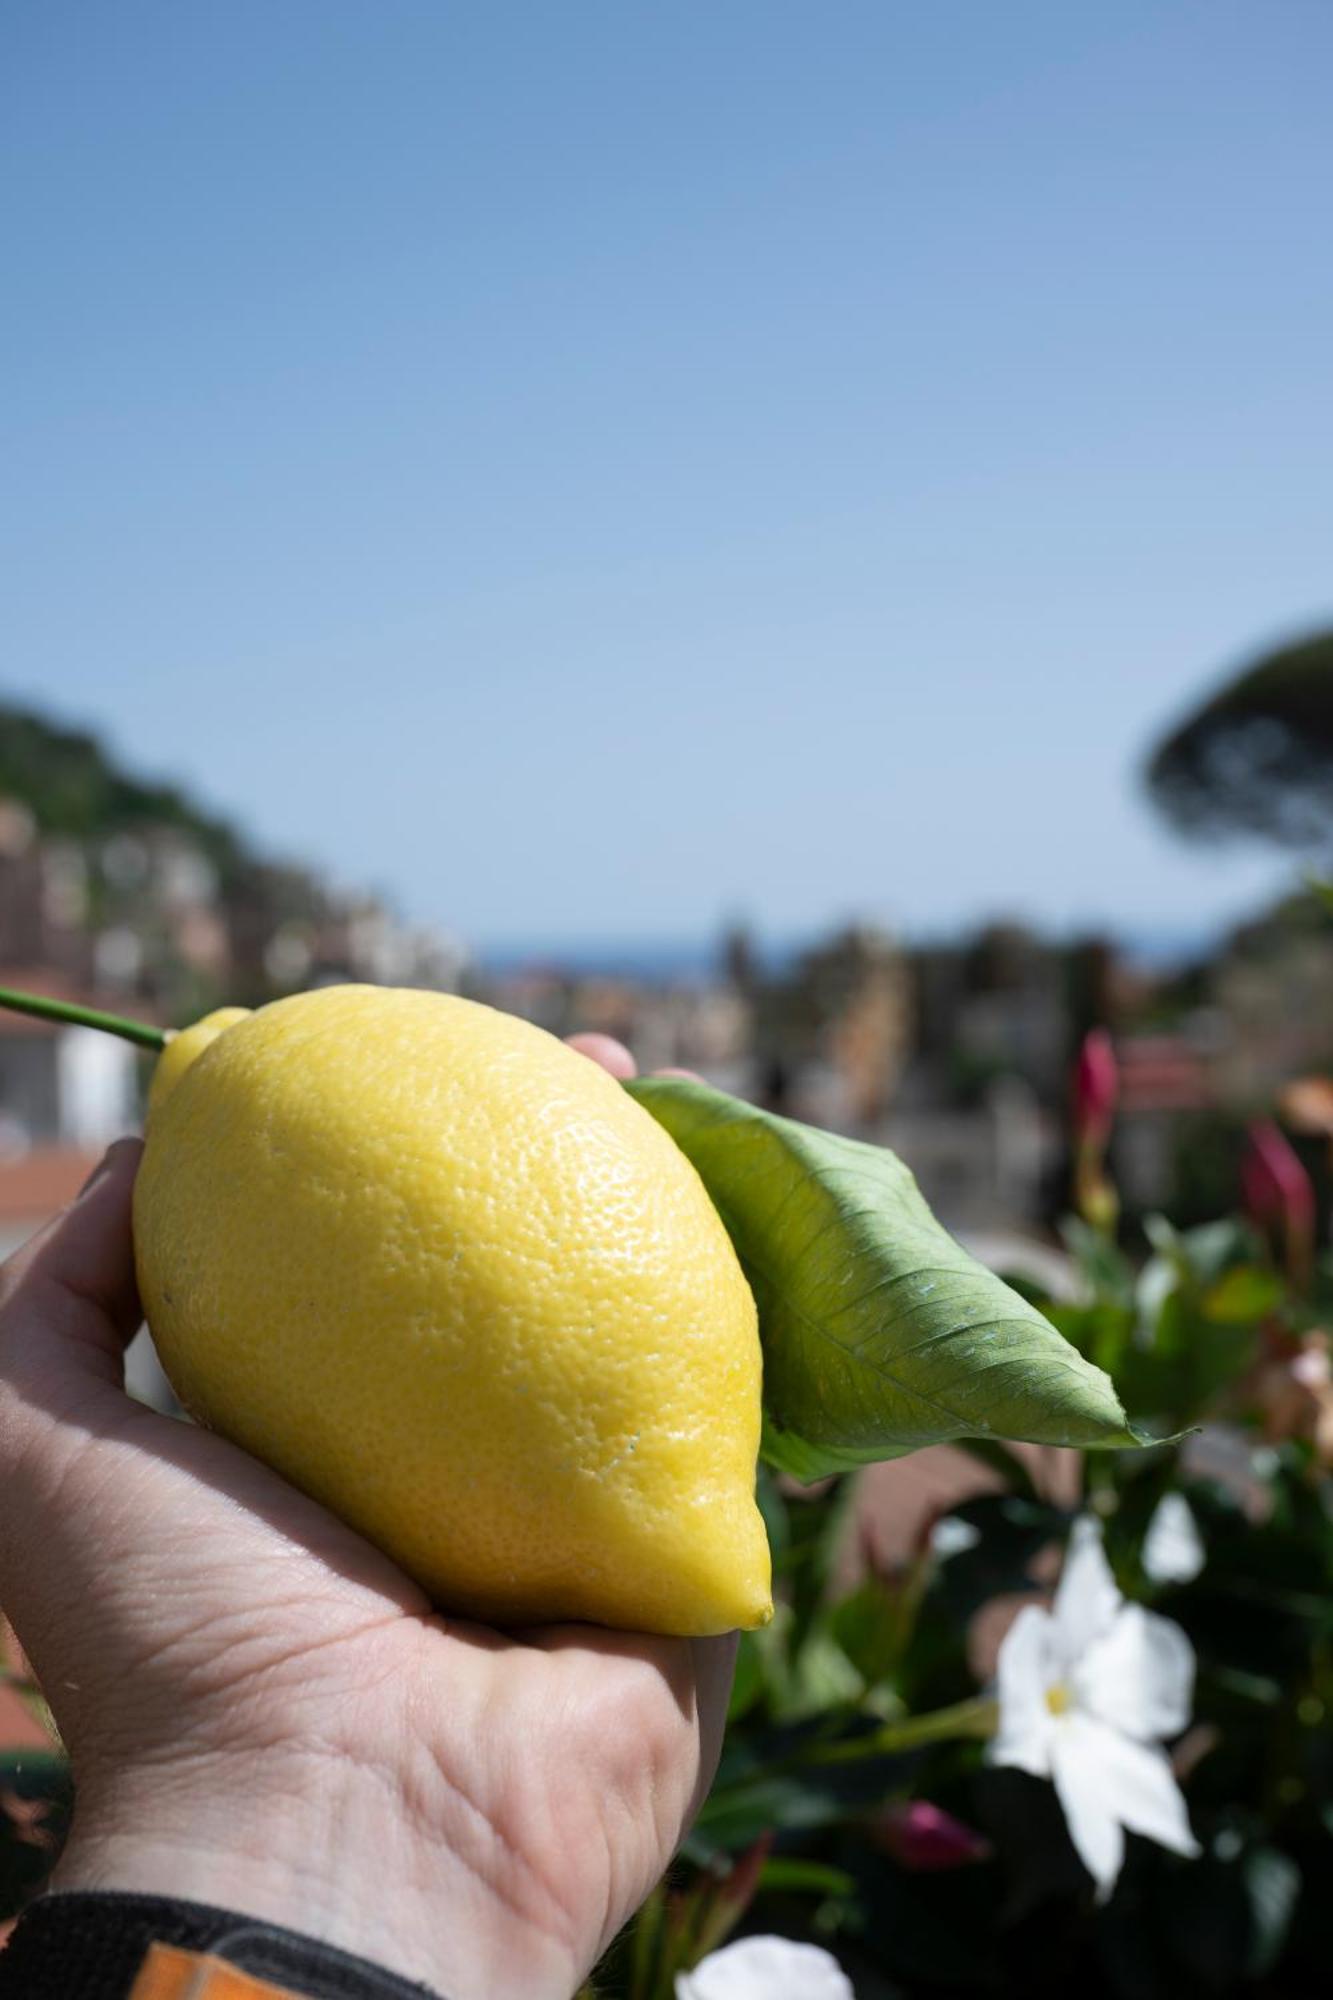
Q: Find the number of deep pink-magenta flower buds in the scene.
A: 3